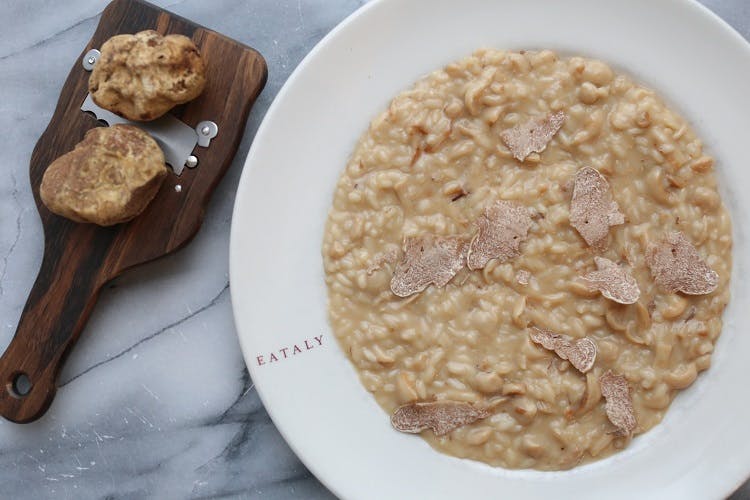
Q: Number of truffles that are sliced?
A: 9